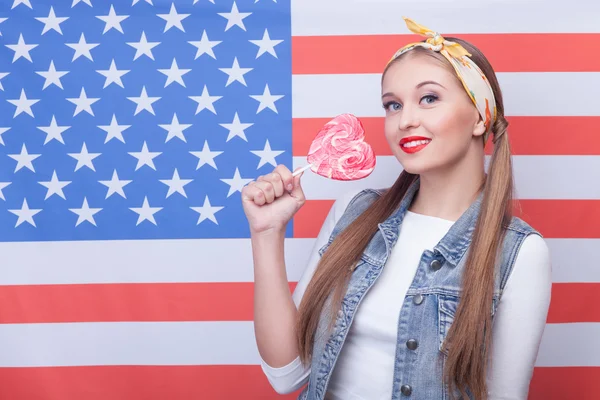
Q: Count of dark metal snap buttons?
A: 4